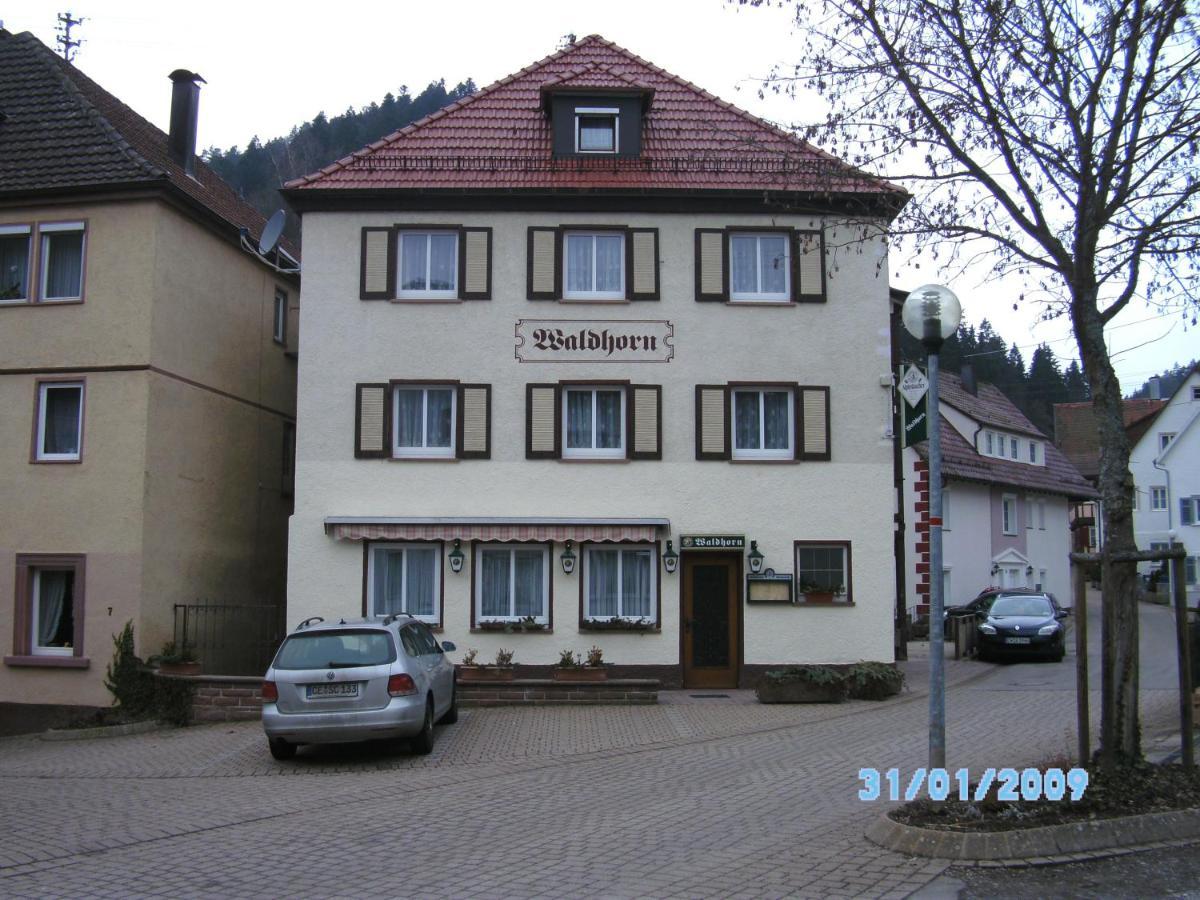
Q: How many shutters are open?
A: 12